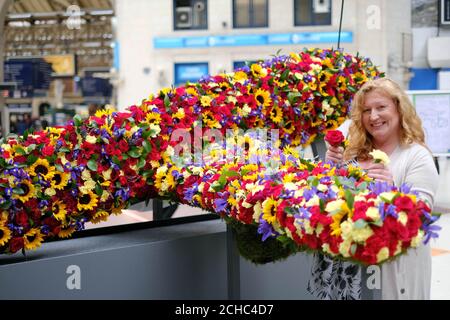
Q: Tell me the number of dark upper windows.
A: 3